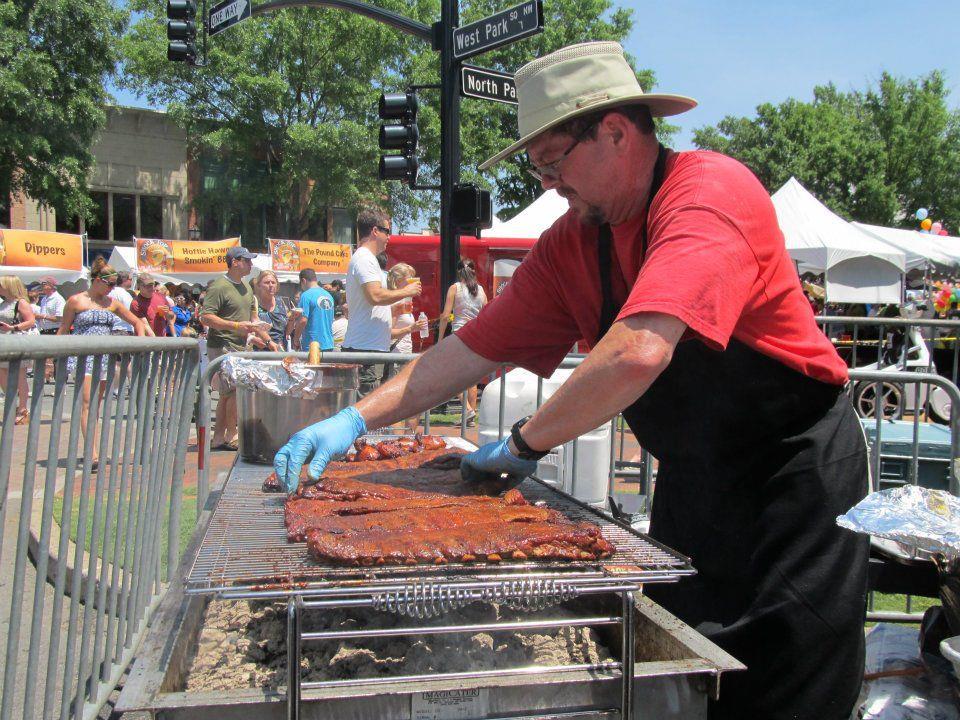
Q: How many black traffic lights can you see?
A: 2